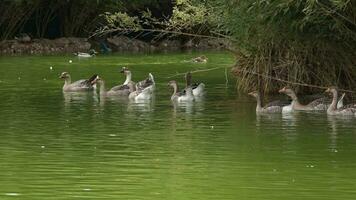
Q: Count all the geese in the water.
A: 9